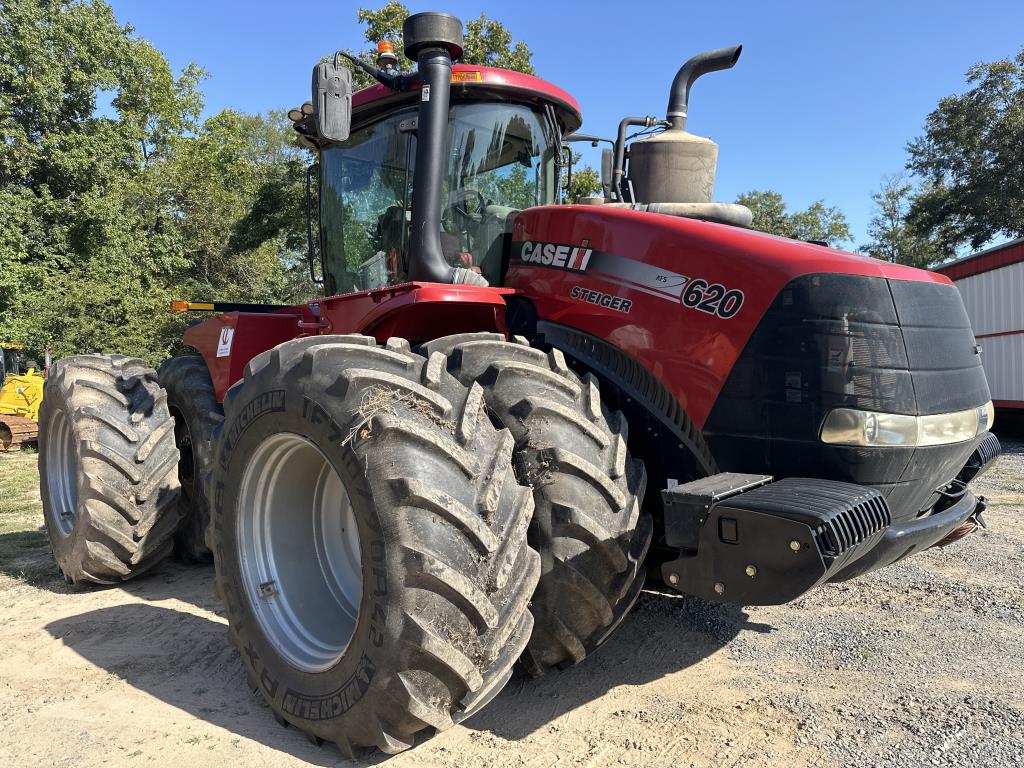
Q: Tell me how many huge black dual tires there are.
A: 4